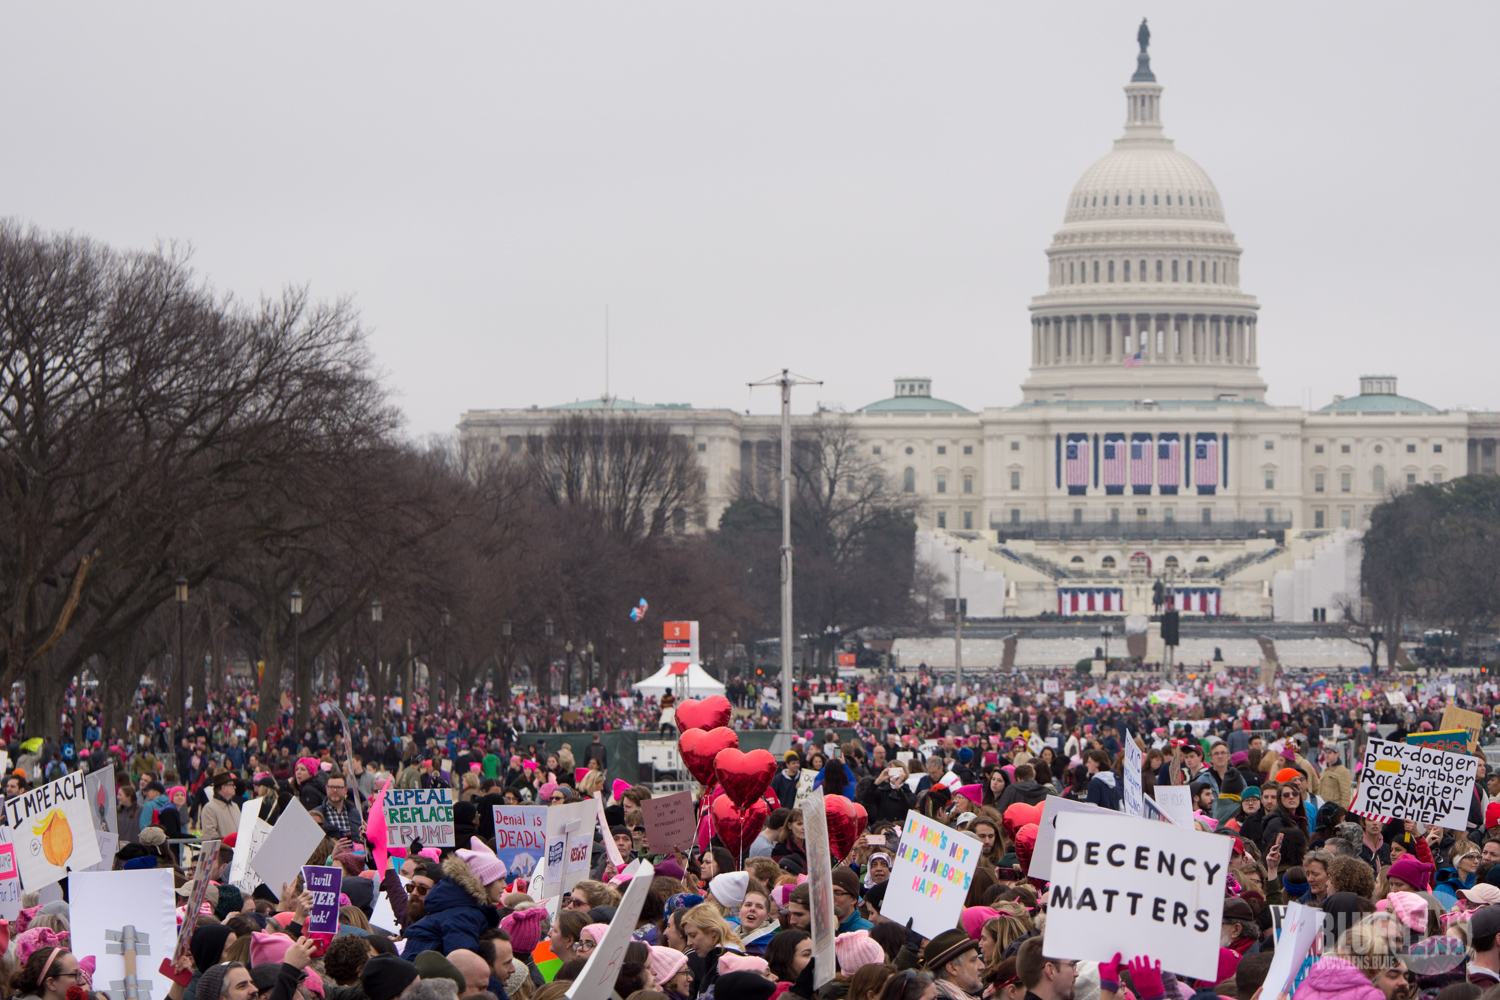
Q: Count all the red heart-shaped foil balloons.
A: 8